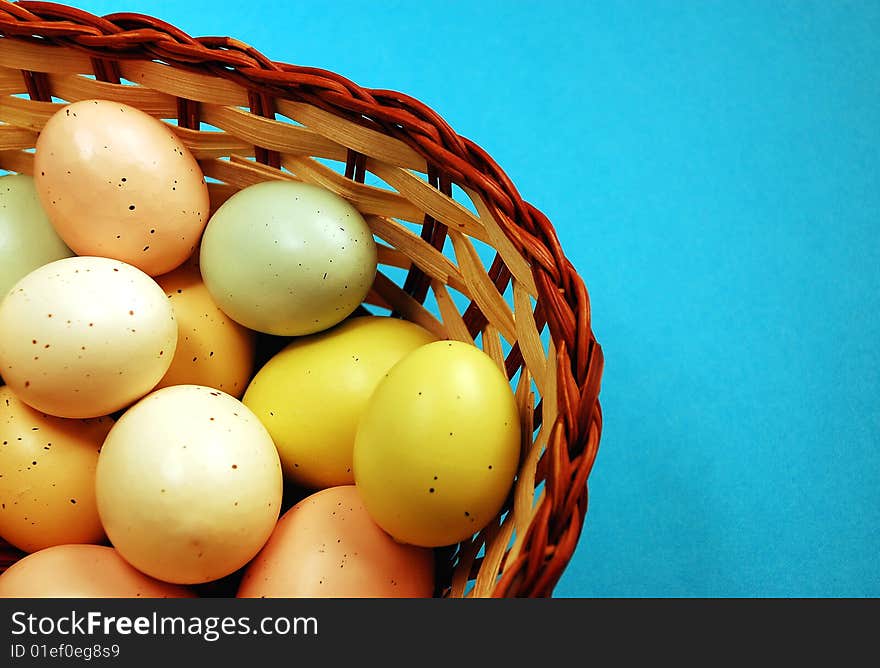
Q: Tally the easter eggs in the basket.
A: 11